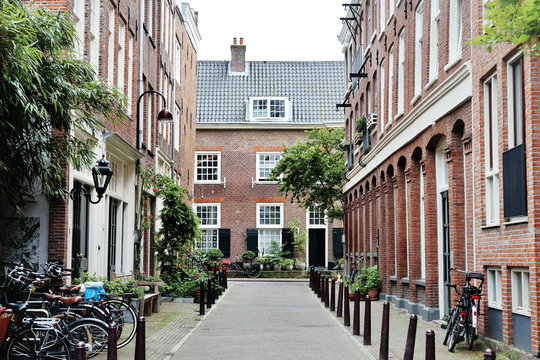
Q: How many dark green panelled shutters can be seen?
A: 4